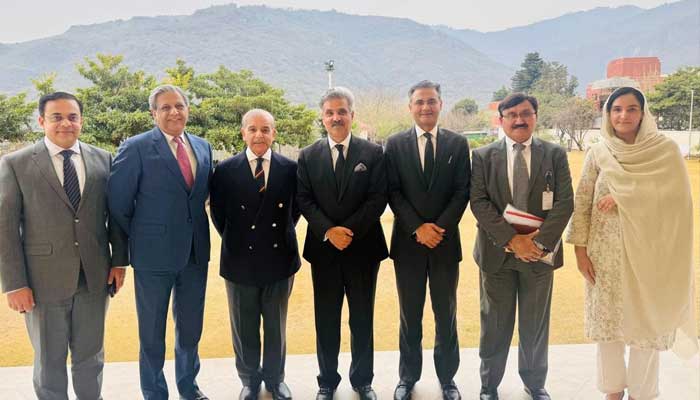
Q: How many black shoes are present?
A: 9